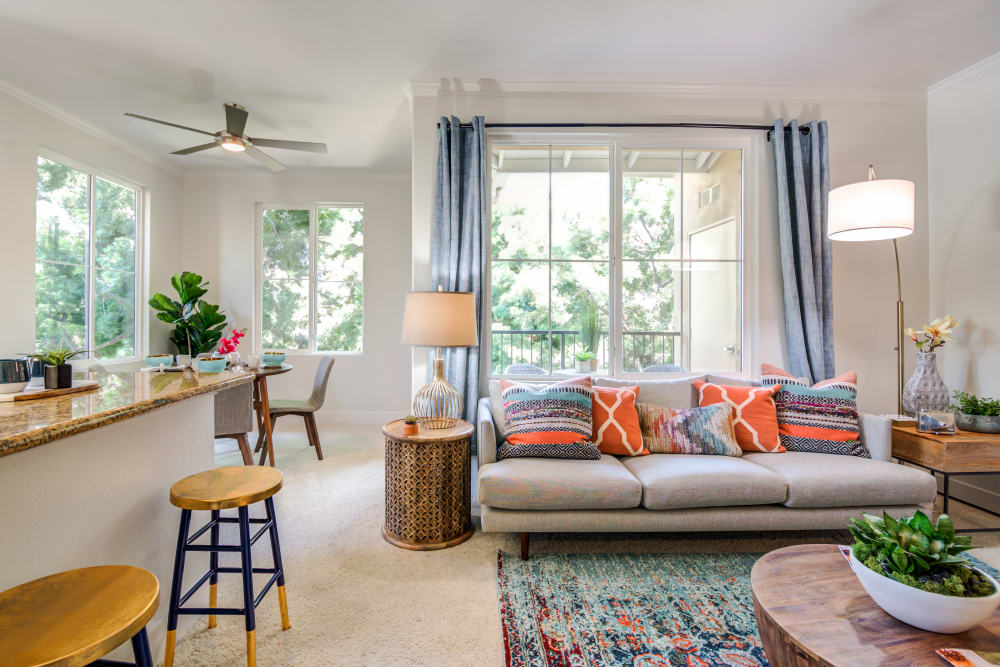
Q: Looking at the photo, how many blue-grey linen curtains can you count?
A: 2